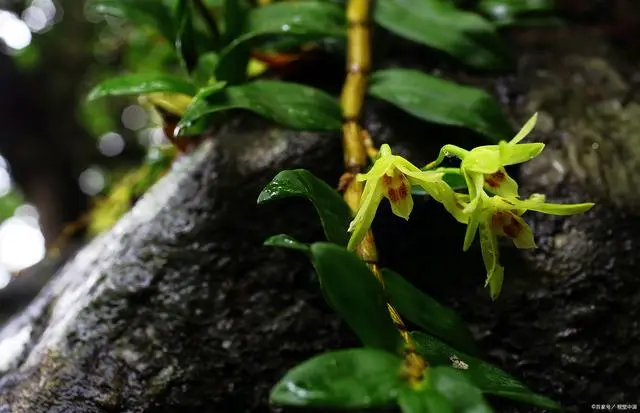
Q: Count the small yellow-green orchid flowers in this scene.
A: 3